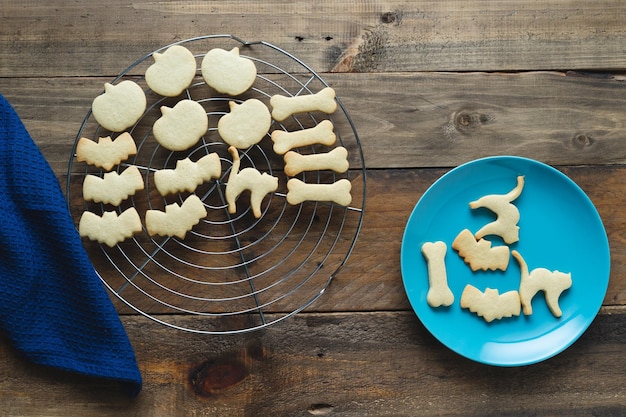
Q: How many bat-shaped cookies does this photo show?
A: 7